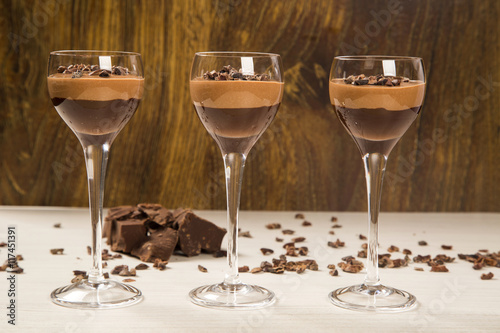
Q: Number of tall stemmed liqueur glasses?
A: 3